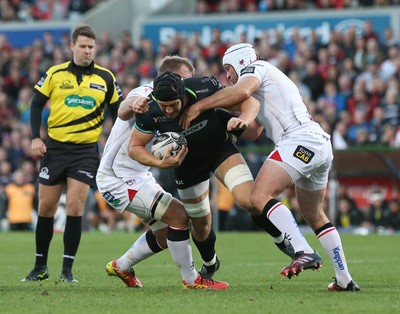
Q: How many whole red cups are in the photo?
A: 0